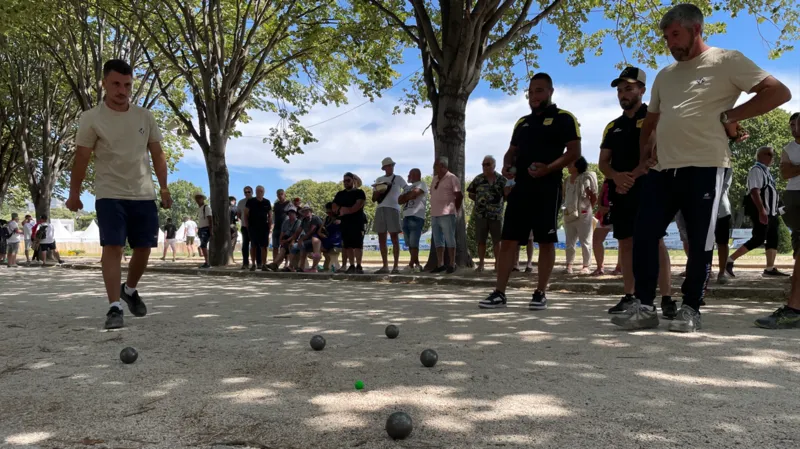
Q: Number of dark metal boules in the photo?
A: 5